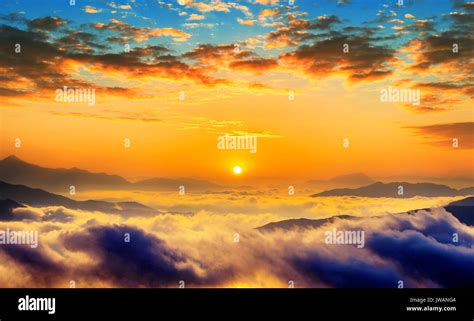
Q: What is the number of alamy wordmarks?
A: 6